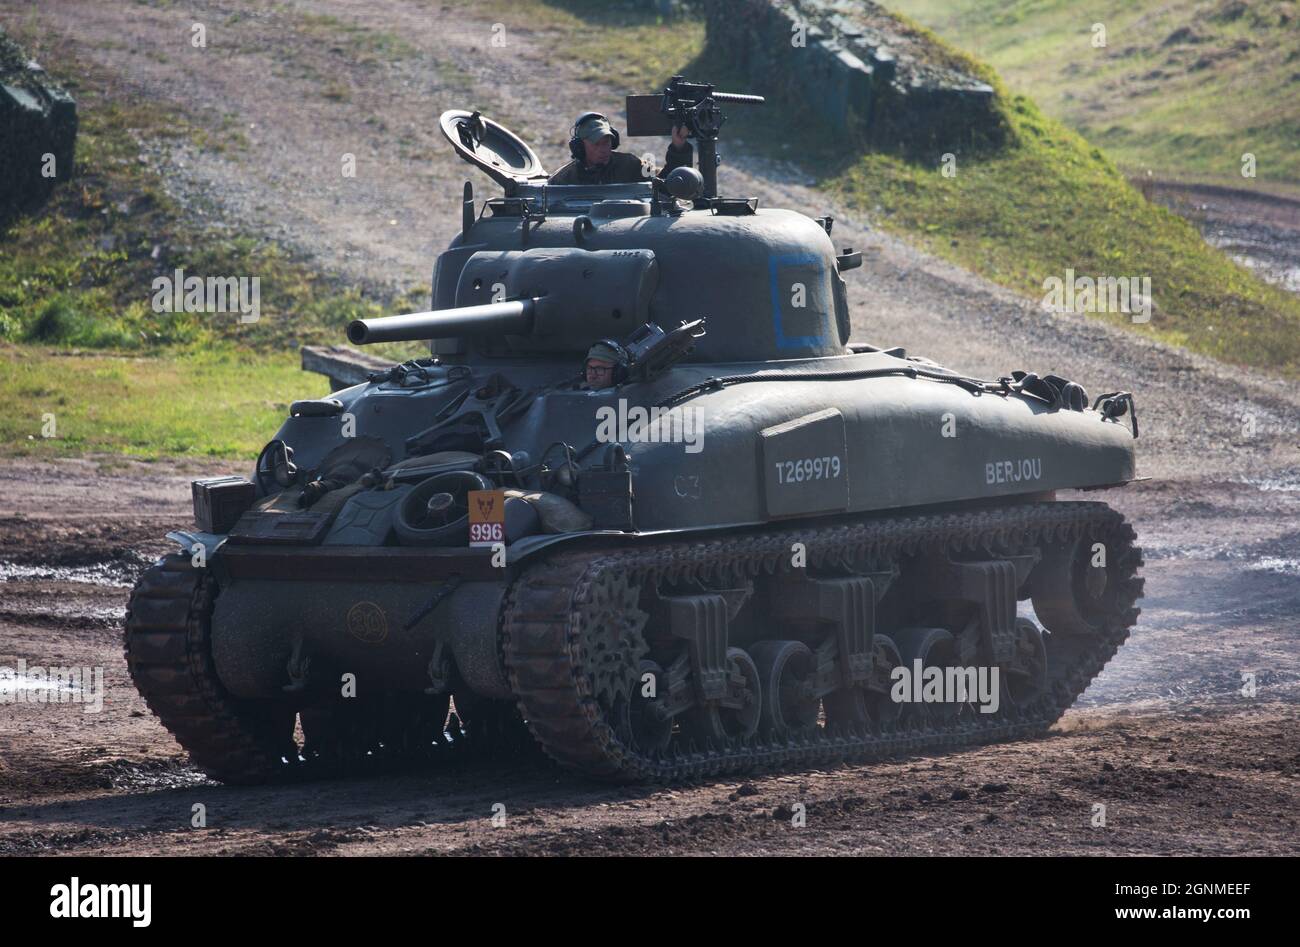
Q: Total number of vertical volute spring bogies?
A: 3